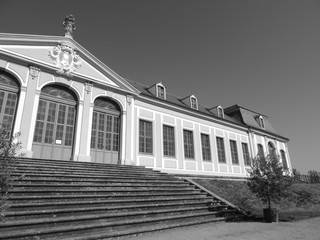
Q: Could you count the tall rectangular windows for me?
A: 7